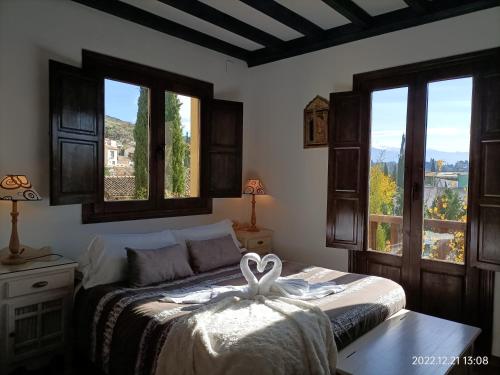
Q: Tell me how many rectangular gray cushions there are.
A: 2